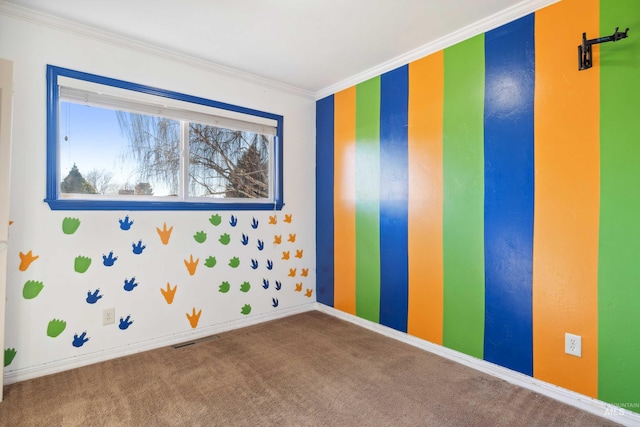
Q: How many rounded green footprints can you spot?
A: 13